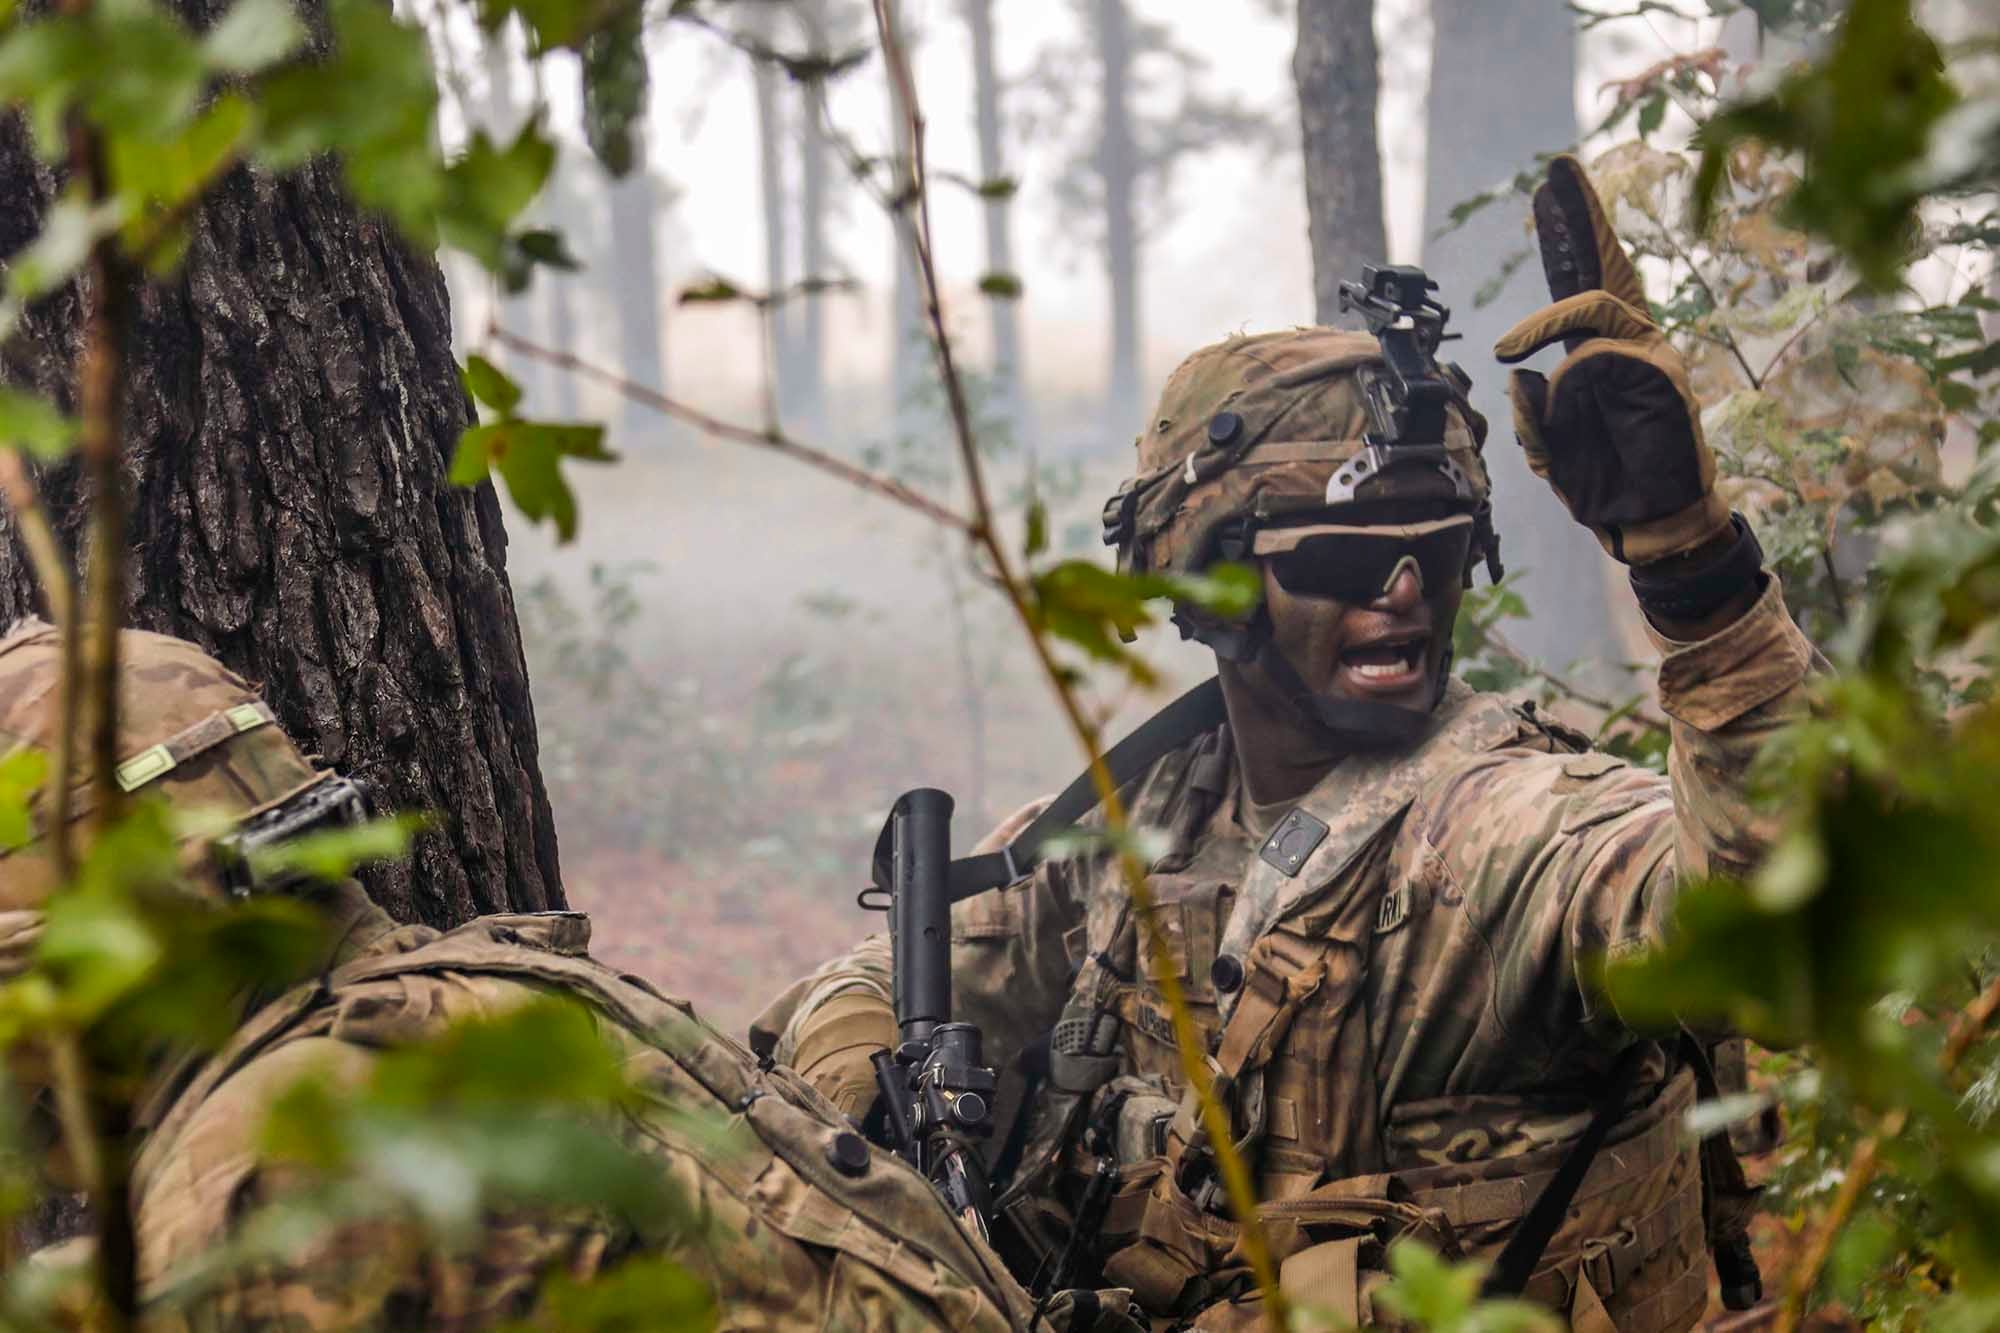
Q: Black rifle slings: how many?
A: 1